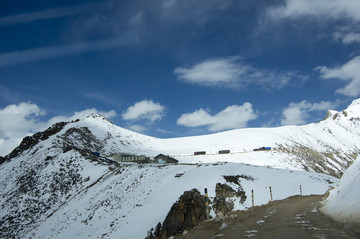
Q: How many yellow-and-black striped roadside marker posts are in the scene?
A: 4